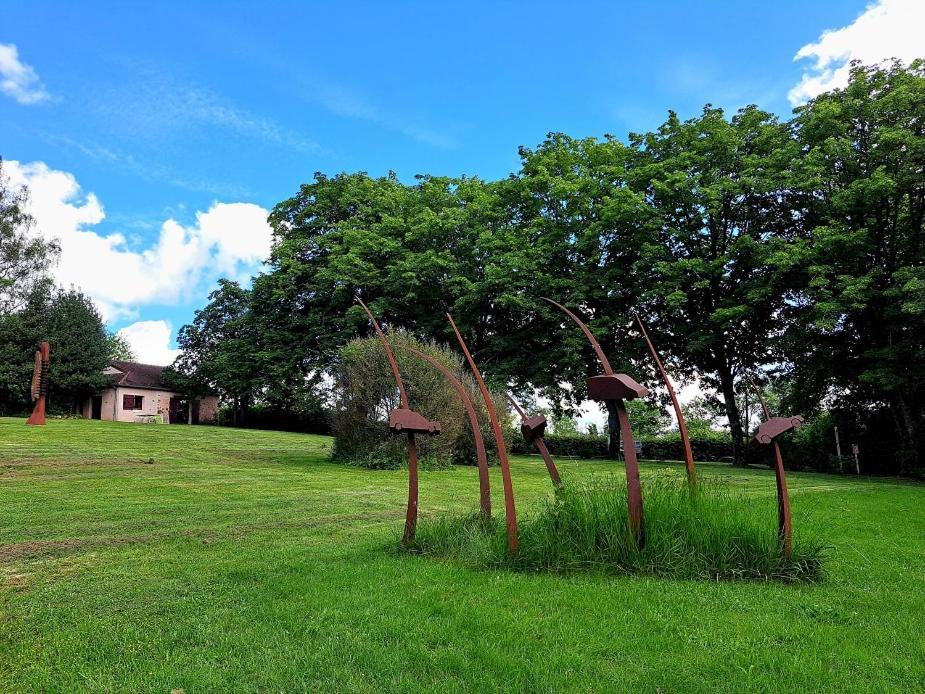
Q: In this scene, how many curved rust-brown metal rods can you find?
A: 7